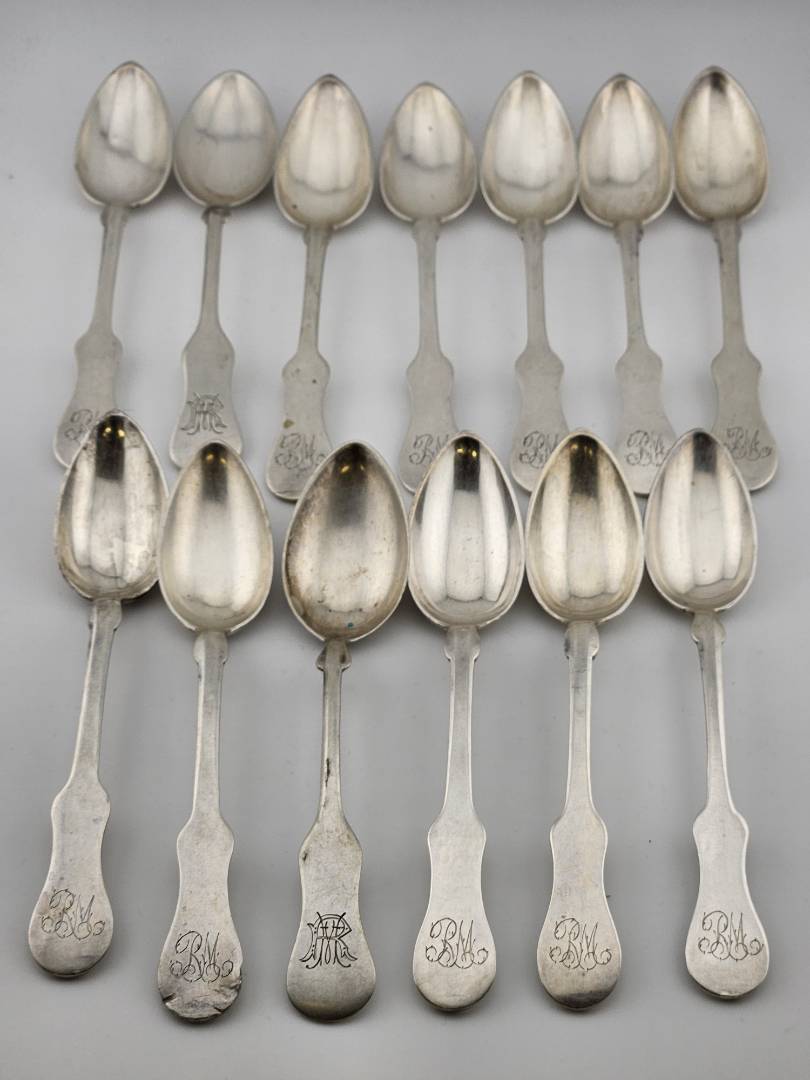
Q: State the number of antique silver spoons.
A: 13